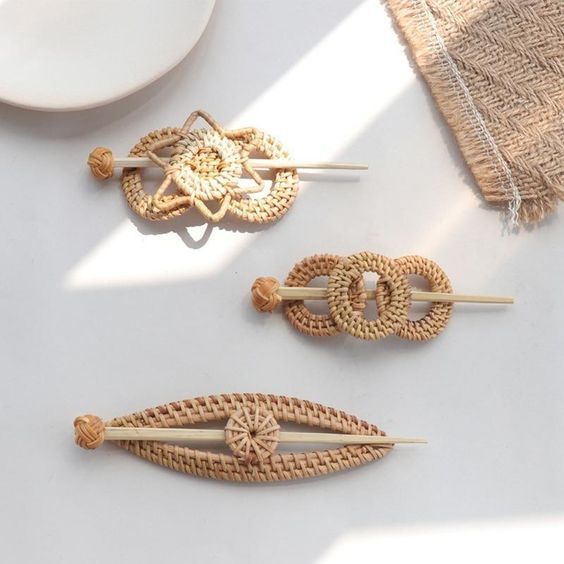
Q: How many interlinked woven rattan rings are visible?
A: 3